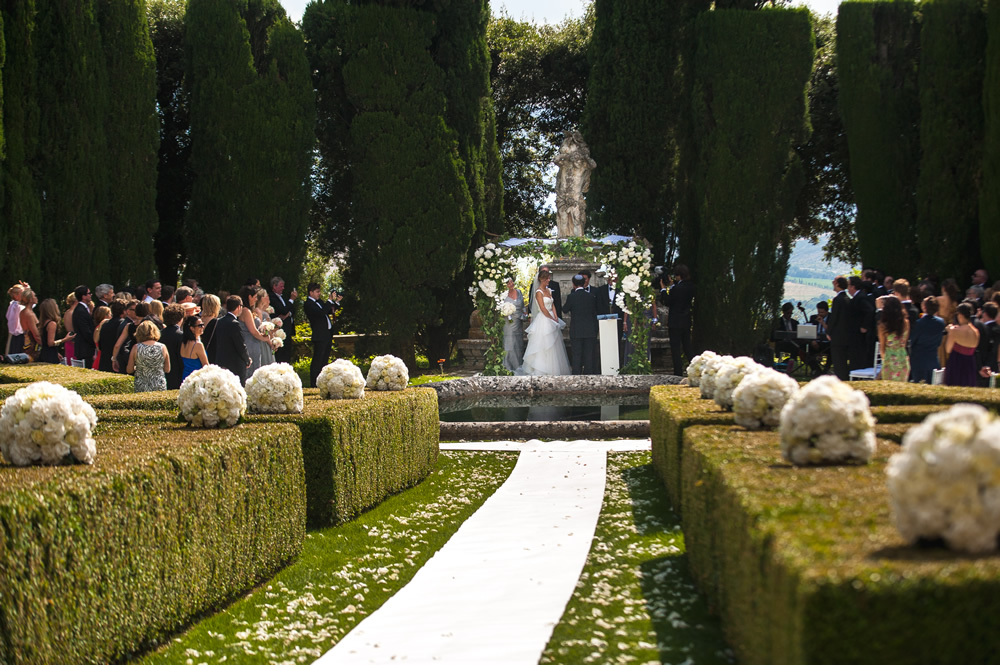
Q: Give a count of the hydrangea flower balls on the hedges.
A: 11